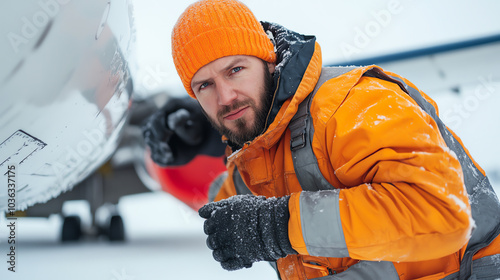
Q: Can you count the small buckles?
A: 1